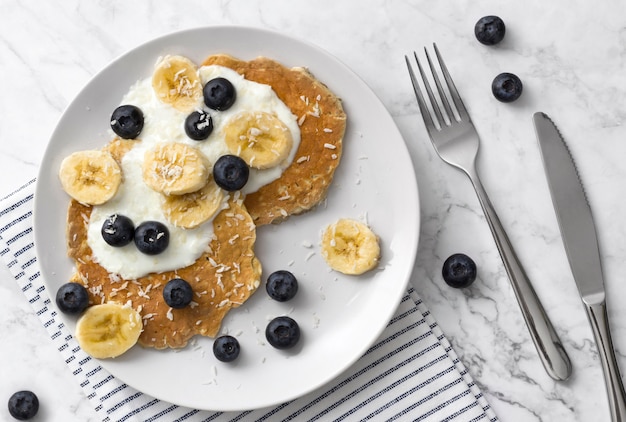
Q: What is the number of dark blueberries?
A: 15